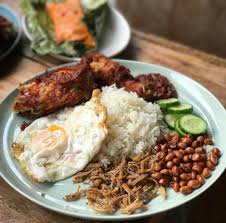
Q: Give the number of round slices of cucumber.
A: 5